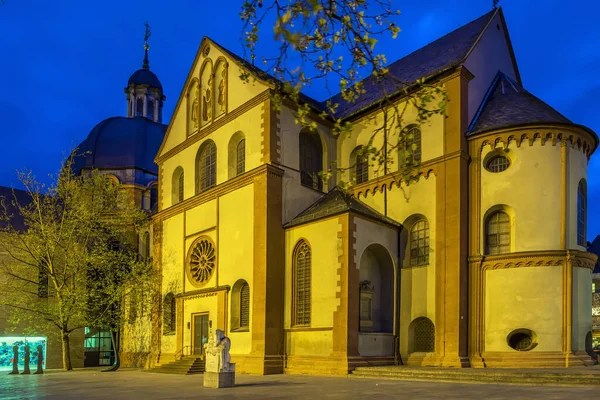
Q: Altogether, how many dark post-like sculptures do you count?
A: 3